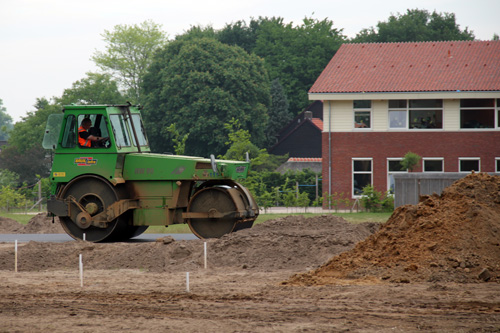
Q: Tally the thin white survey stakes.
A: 5